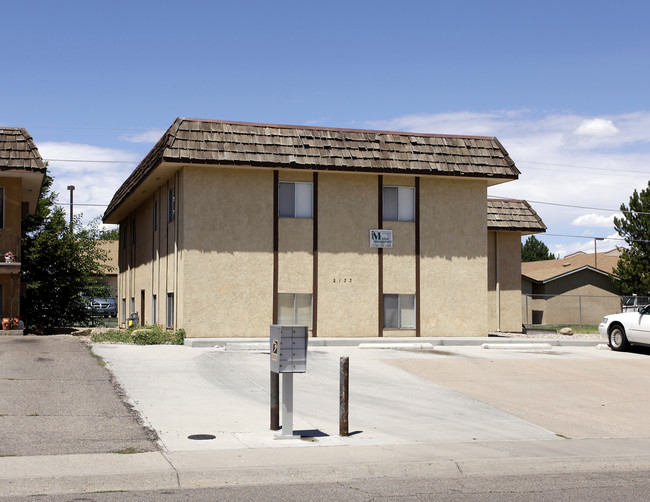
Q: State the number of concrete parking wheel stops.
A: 4